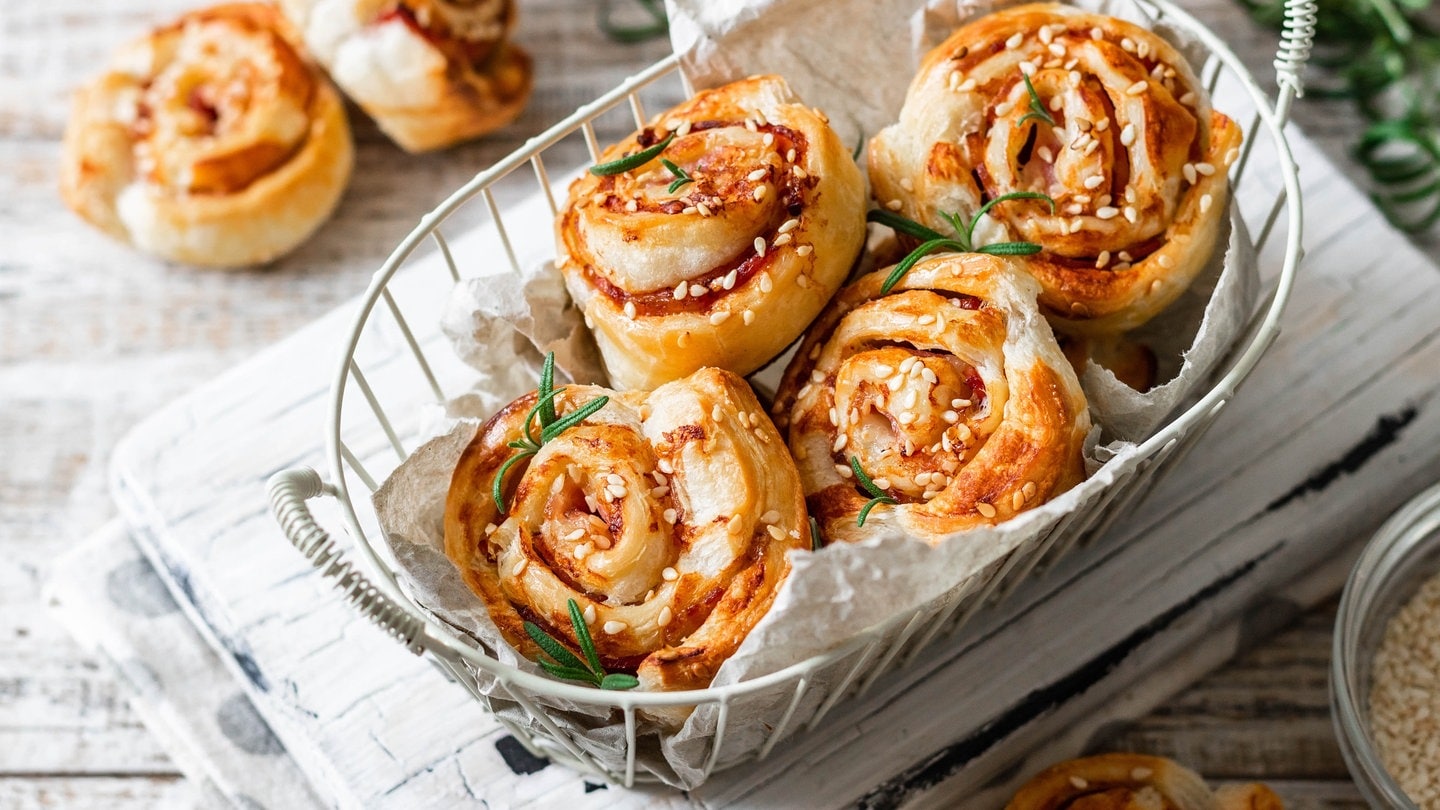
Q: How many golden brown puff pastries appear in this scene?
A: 7